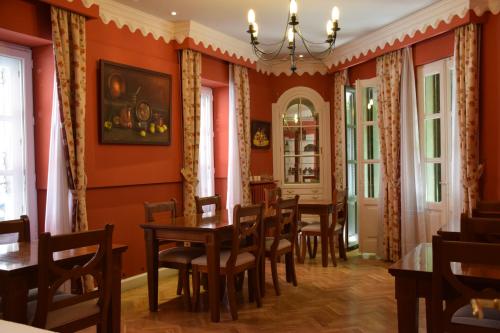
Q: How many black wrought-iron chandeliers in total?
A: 1